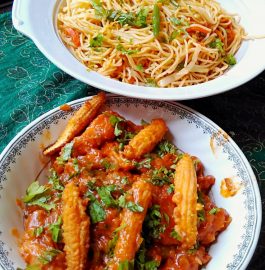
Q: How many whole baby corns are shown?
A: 5